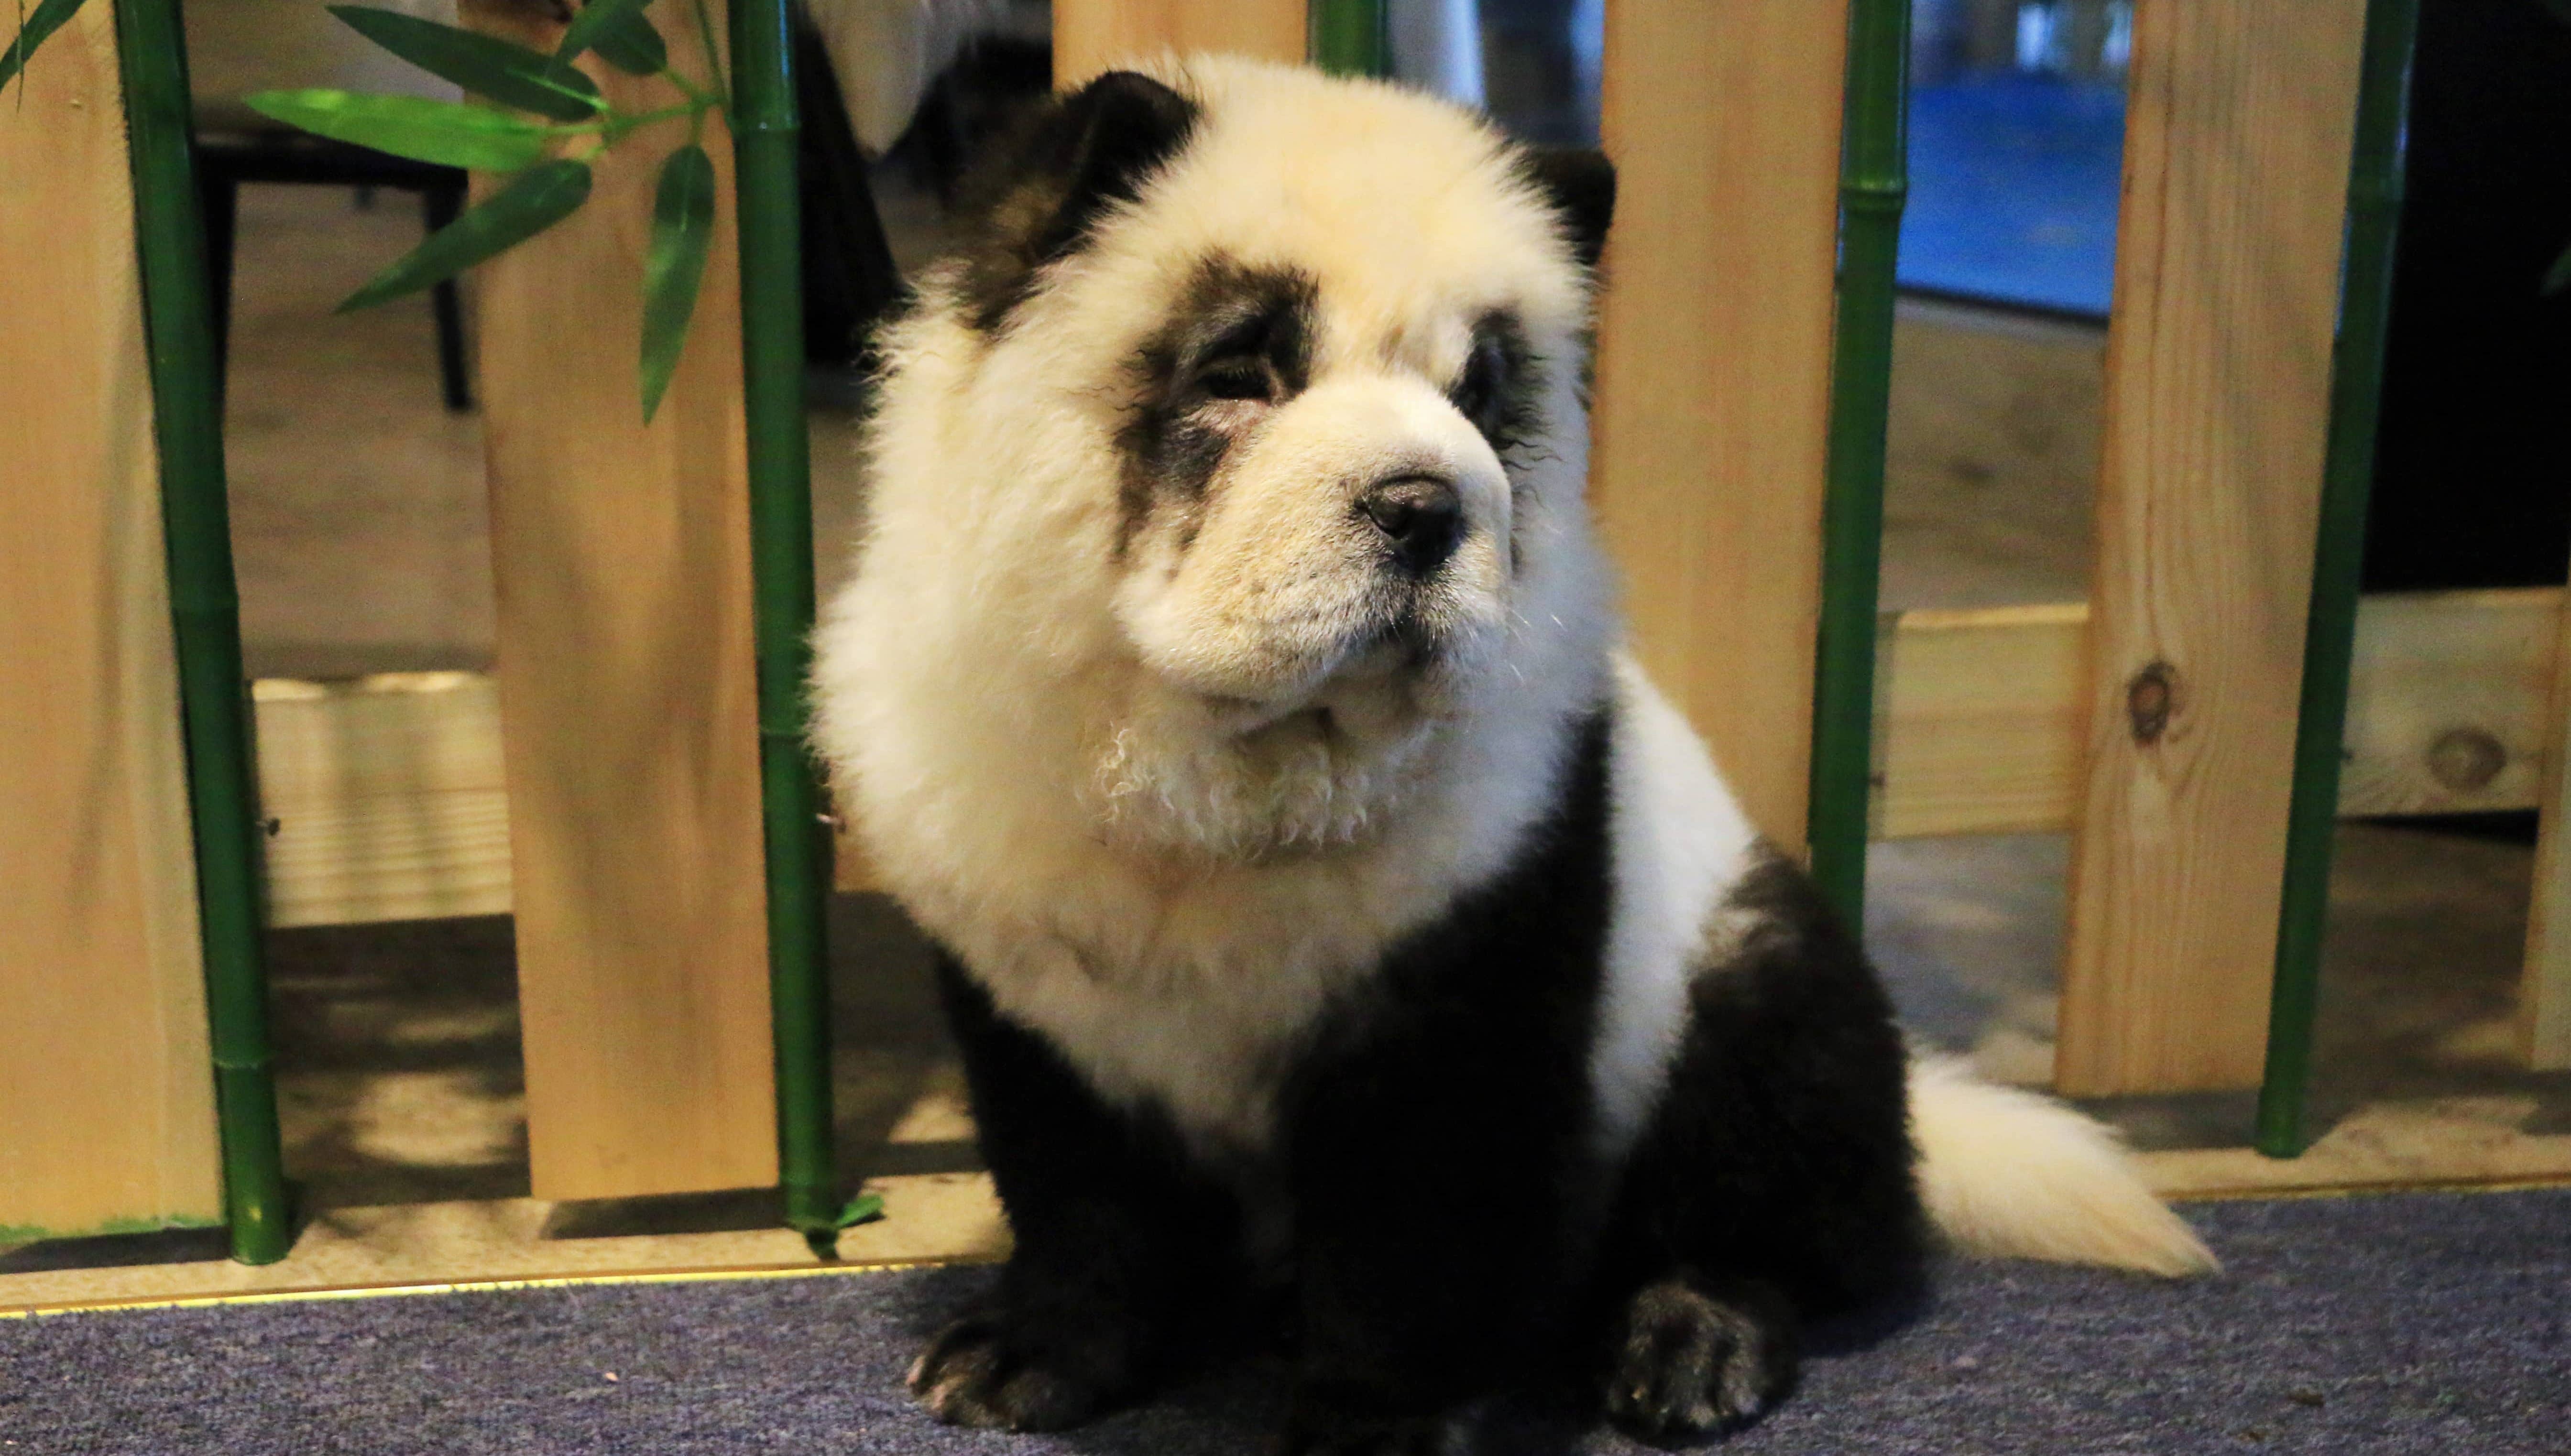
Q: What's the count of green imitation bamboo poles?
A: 5